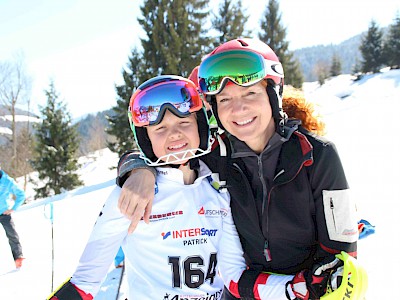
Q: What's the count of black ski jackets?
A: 1